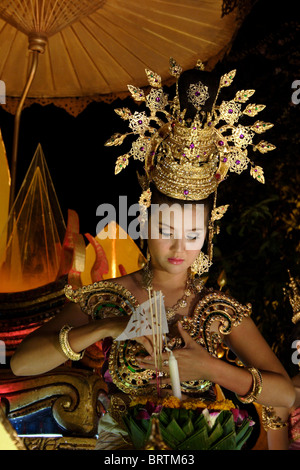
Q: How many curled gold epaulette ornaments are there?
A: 2